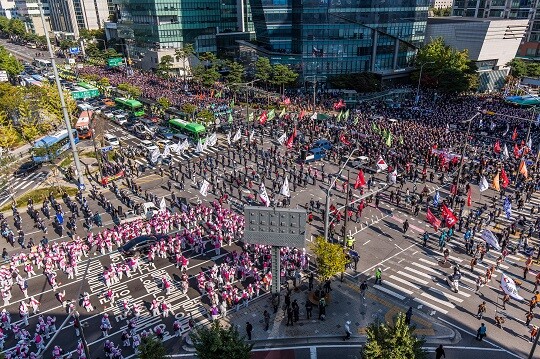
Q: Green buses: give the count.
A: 3